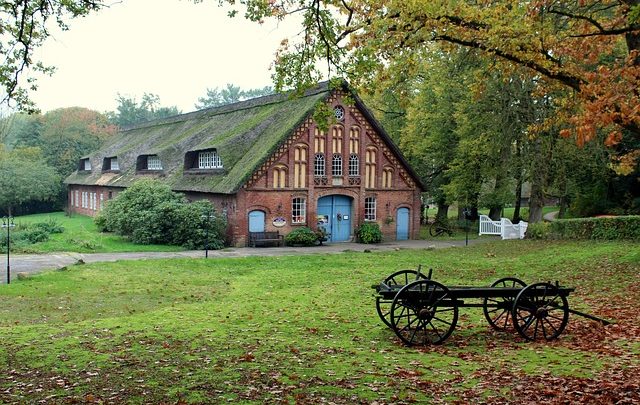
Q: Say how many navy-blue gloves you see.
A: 0